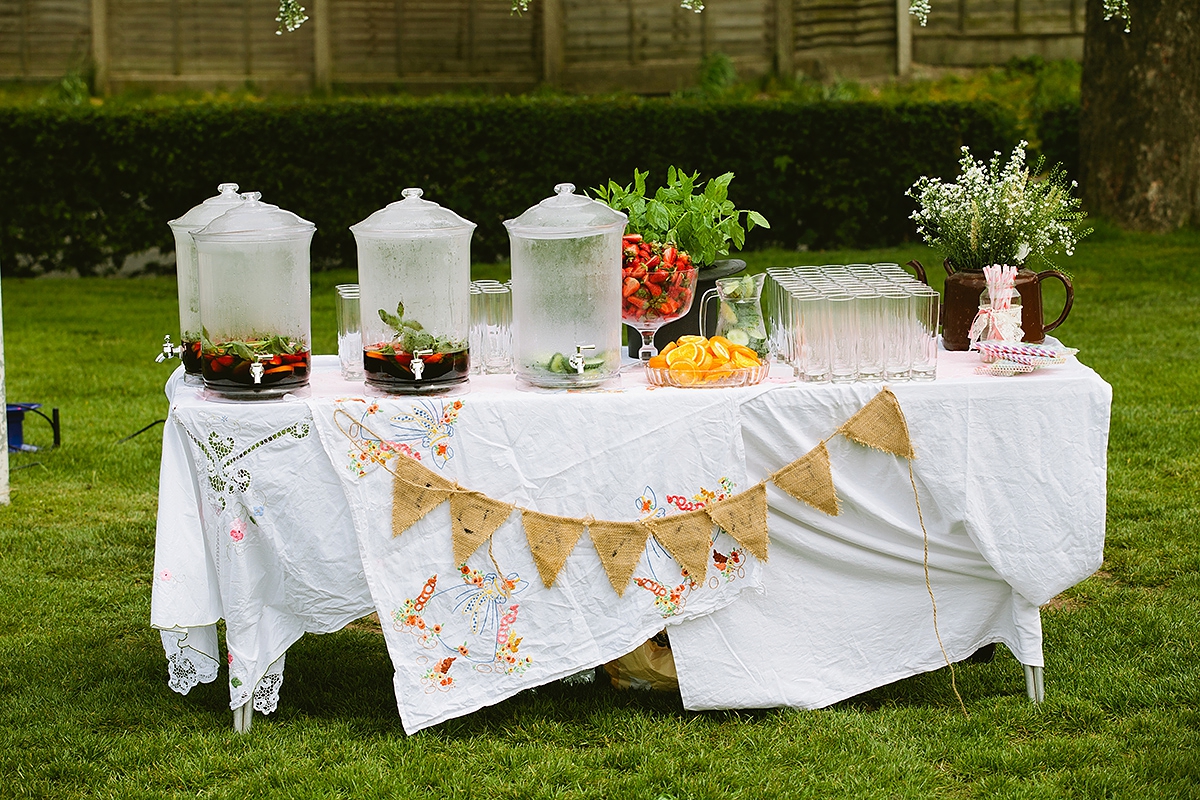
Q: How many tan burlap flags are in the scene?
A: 8